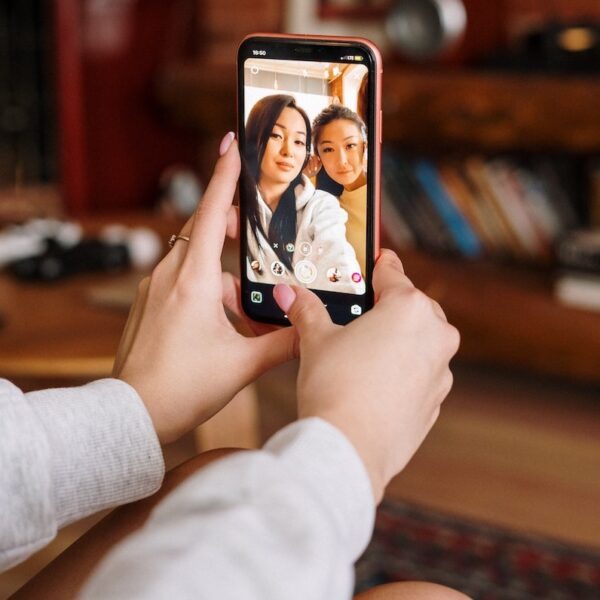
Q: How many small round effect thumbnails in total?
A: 4